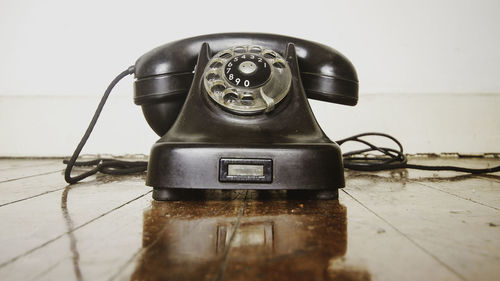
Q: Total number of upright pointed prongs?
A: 2